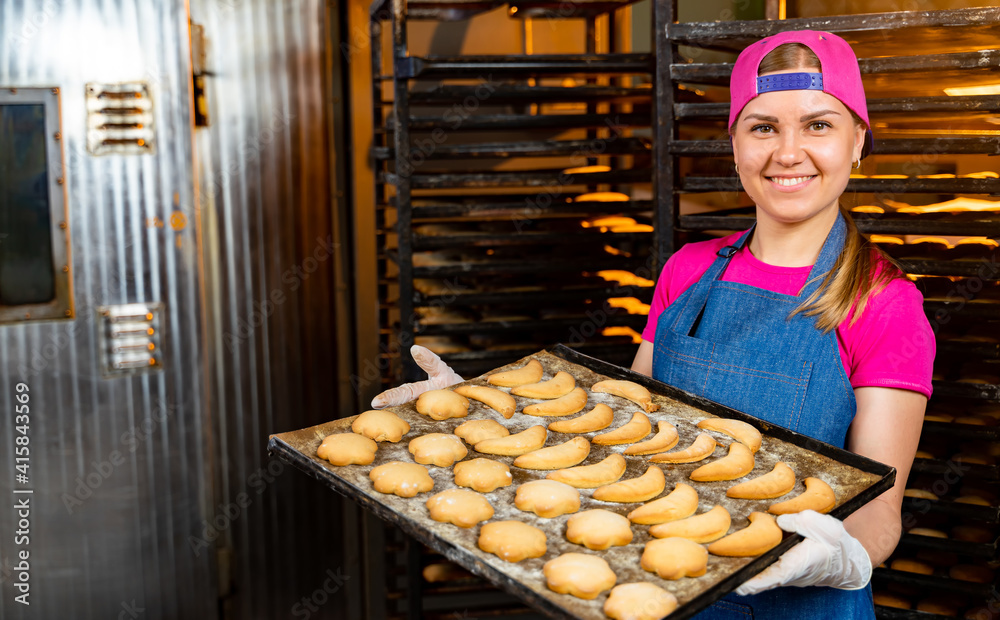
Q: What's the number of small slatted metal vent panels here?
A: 2